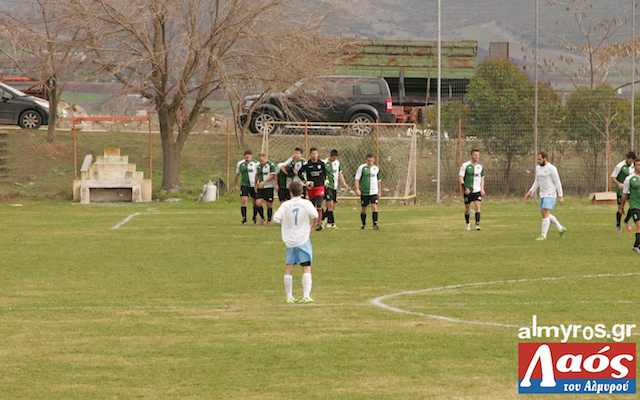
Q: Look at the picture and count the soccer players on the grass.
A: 12